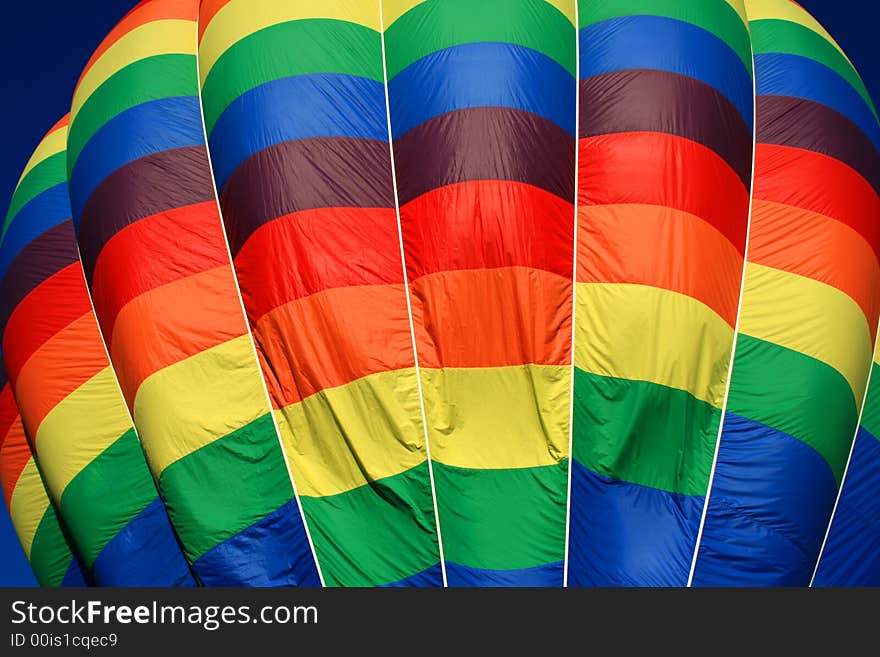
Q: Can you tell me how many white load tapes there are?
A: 6